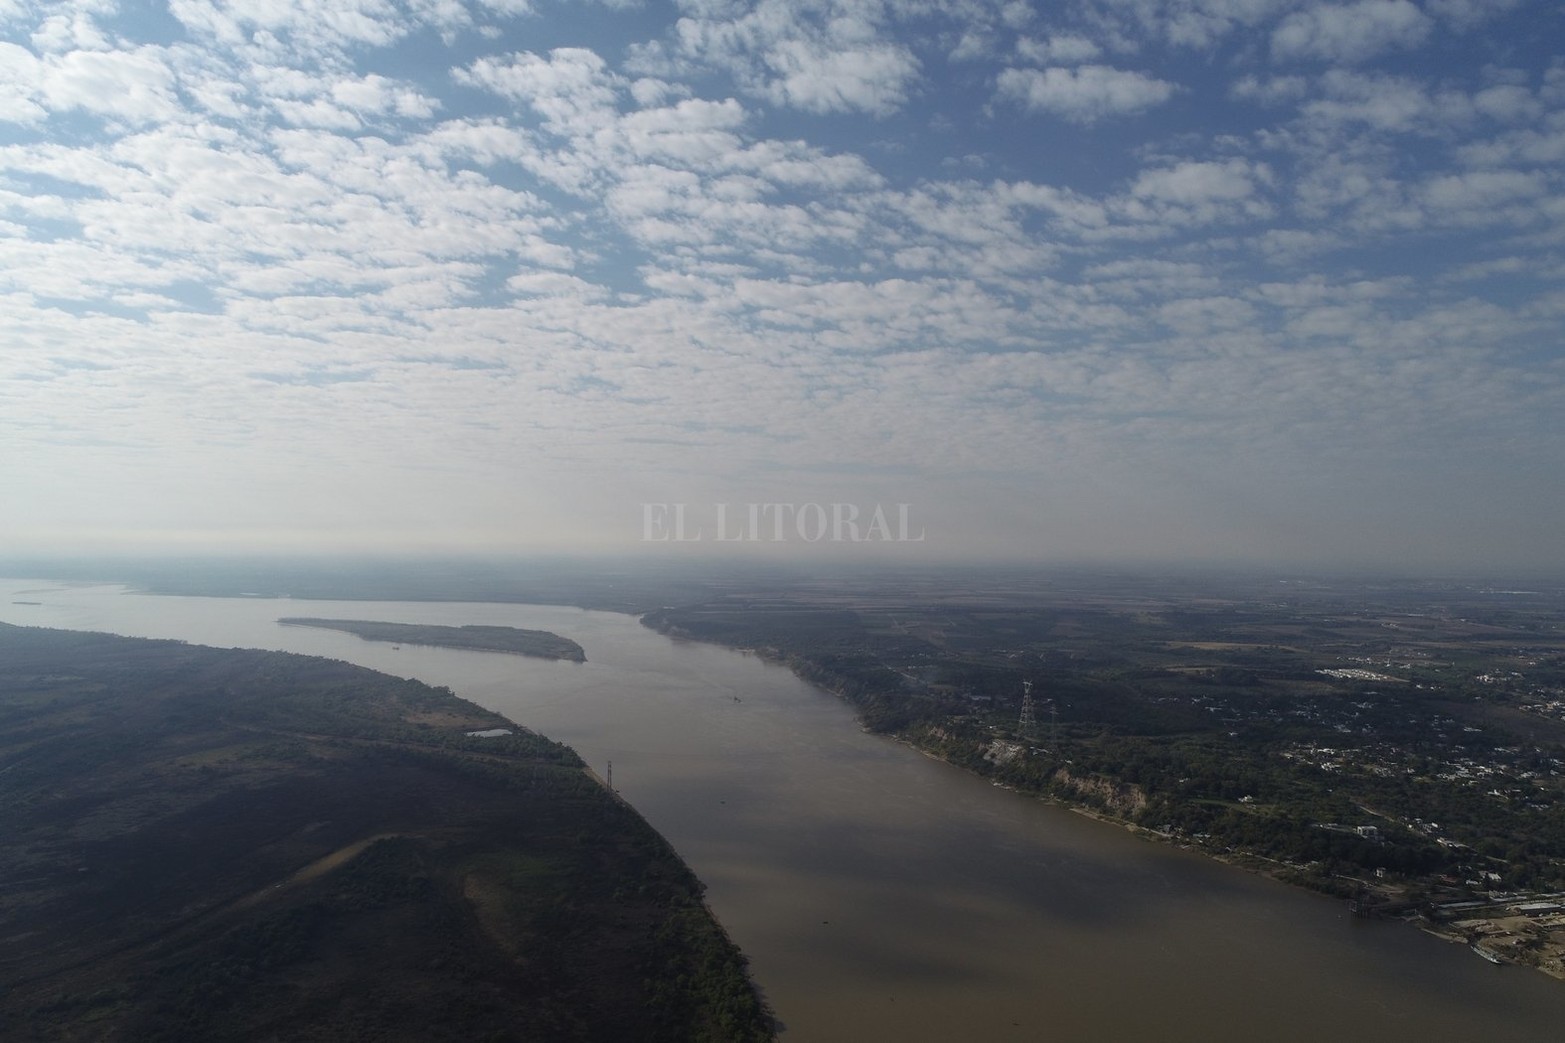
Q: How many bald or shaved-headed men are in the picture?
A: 0